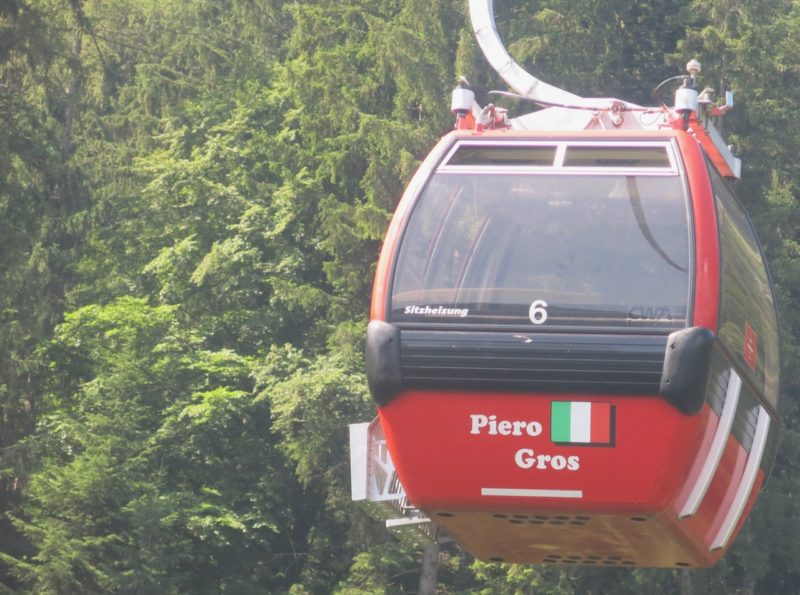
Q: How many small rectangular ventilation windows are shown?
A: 2